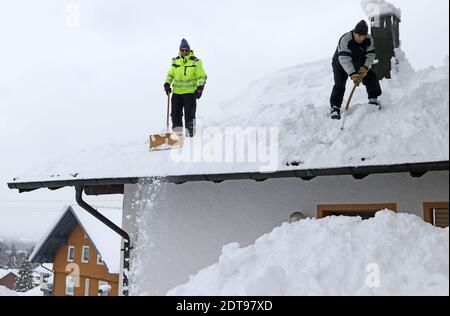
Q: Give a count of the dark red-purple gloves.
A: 2